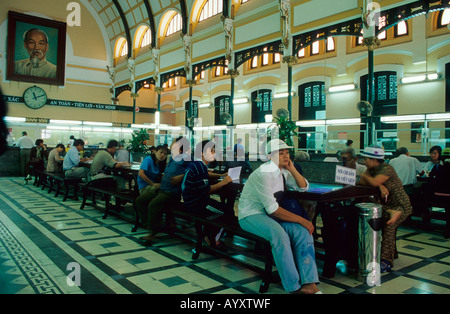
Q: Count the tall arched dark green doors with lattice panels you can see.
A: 5